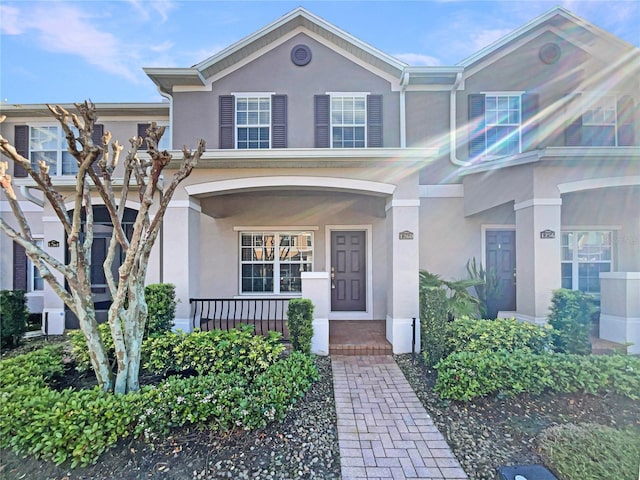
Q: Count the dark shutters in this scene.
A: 12